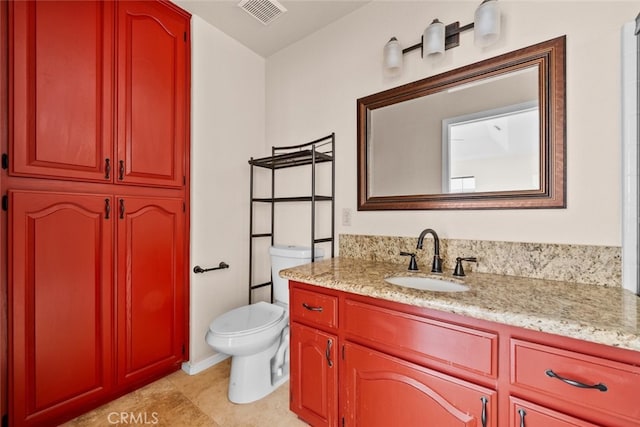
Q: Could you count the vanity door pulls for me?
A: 3